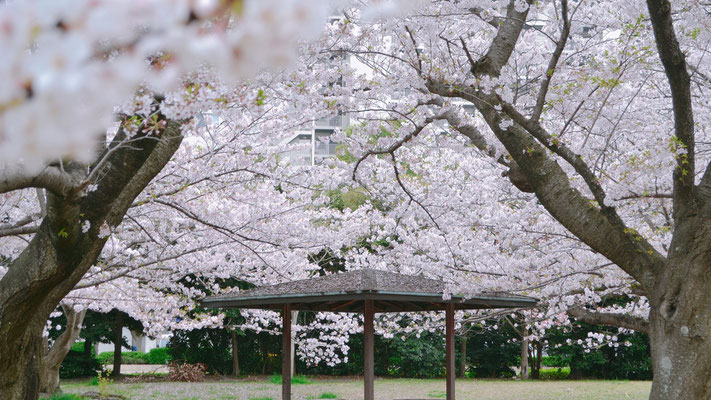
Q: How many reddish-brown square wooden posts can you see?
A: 3